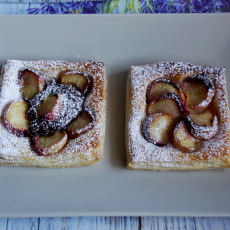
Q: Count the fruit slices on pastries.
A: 12